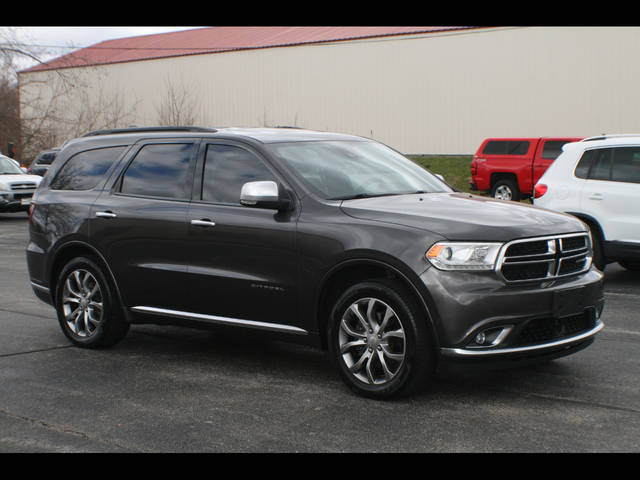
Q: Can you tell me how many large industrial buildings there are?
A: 1